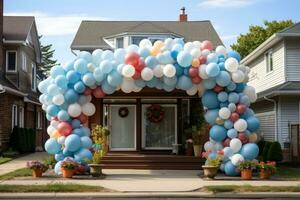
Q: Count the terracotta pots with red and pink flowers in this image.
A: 4